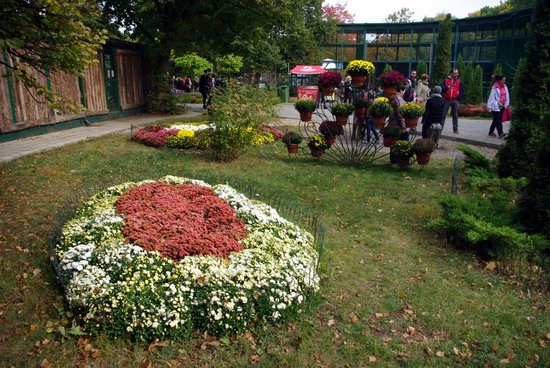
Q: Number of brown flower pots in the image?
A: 14